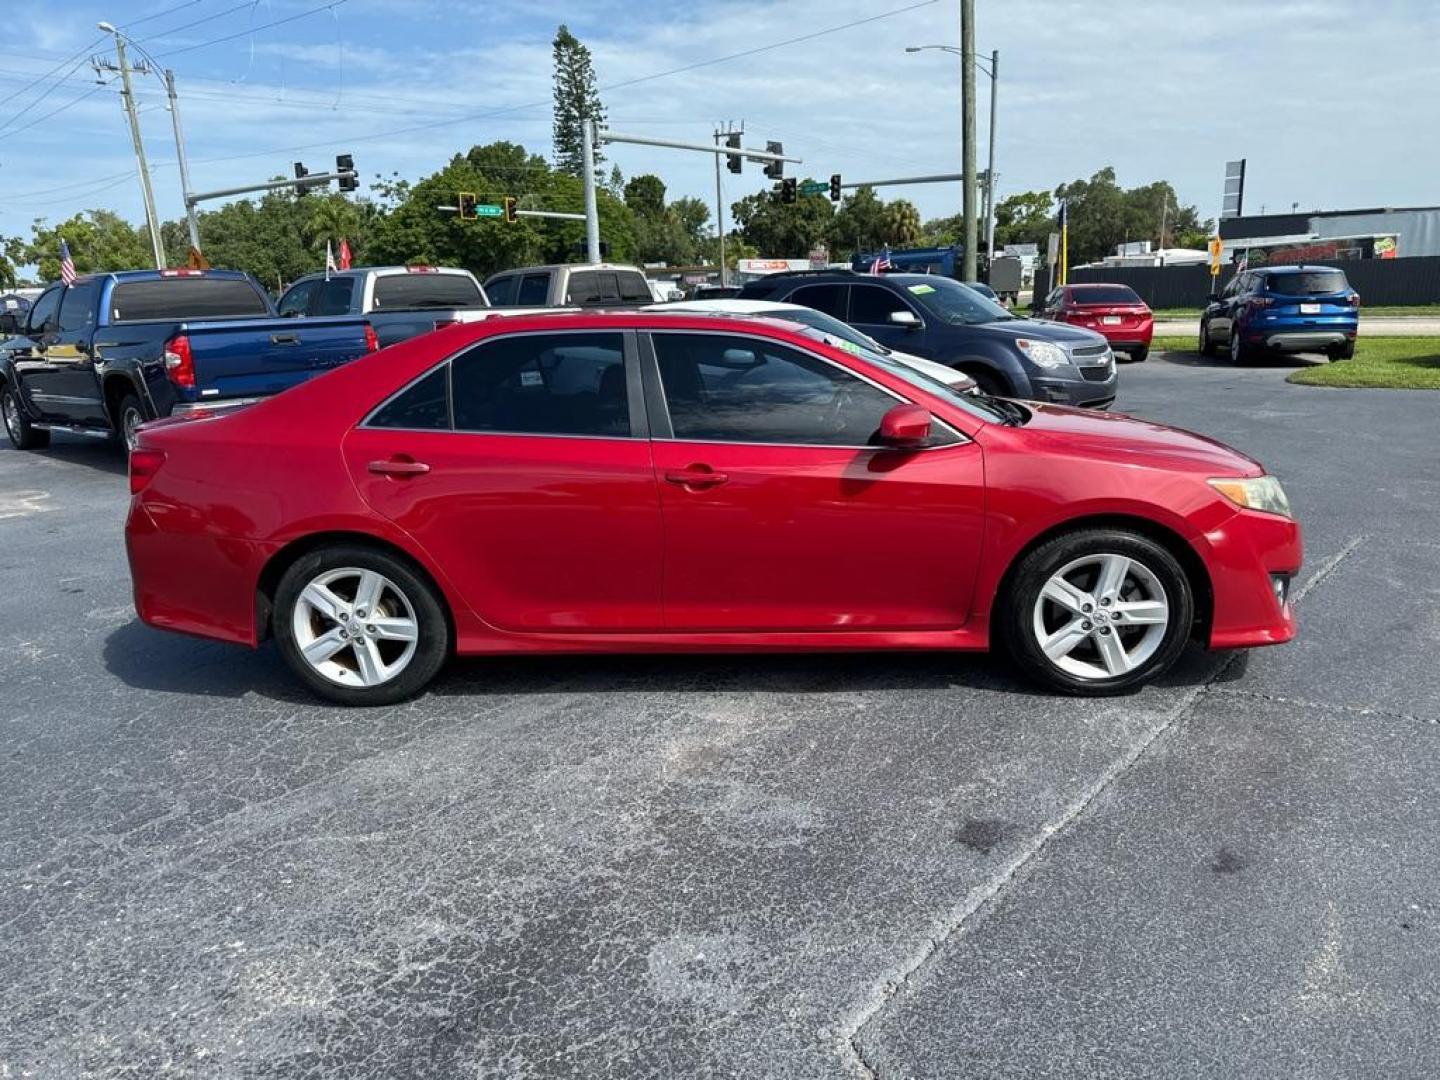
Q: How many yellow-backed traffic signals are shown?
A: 2